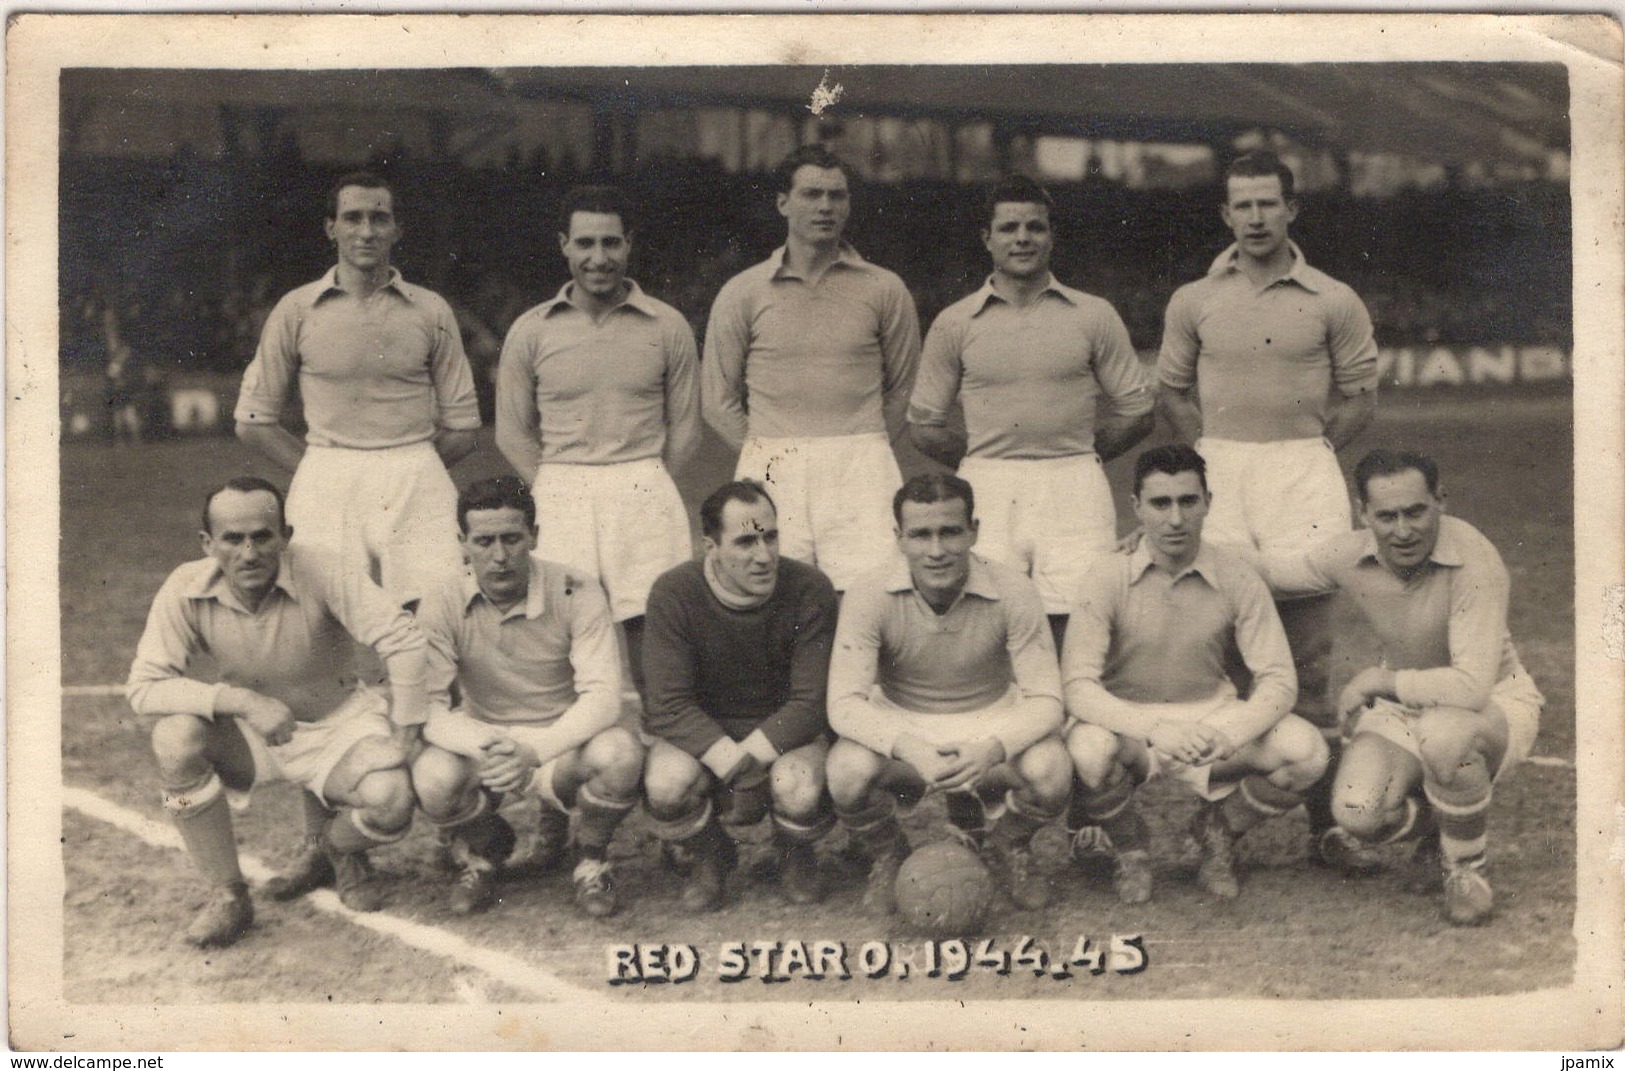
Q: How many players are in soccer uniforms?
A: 11